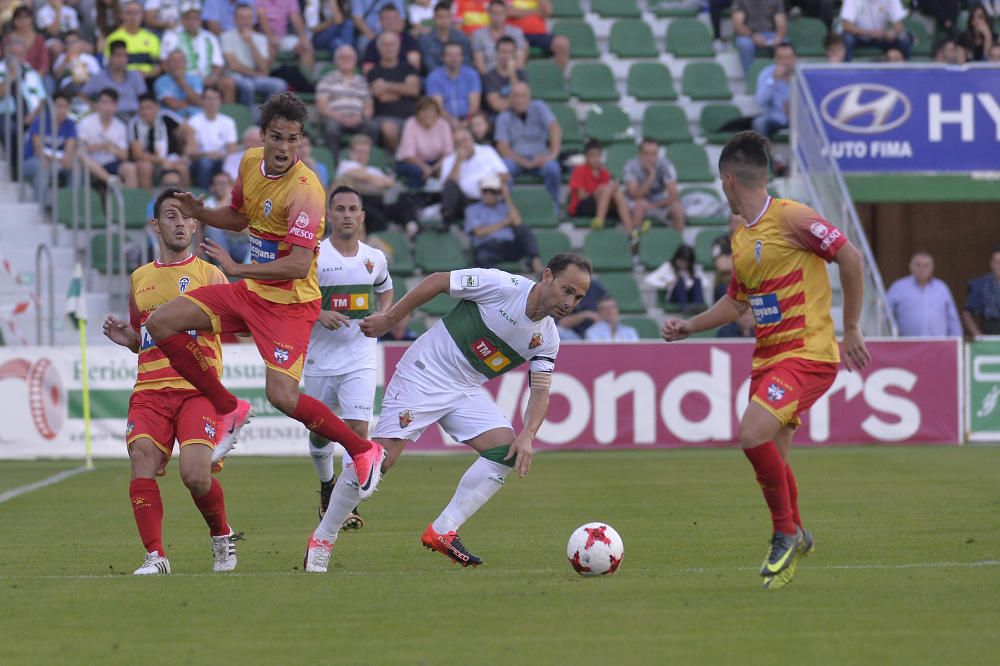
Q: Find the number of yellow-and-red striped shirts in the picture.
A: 3